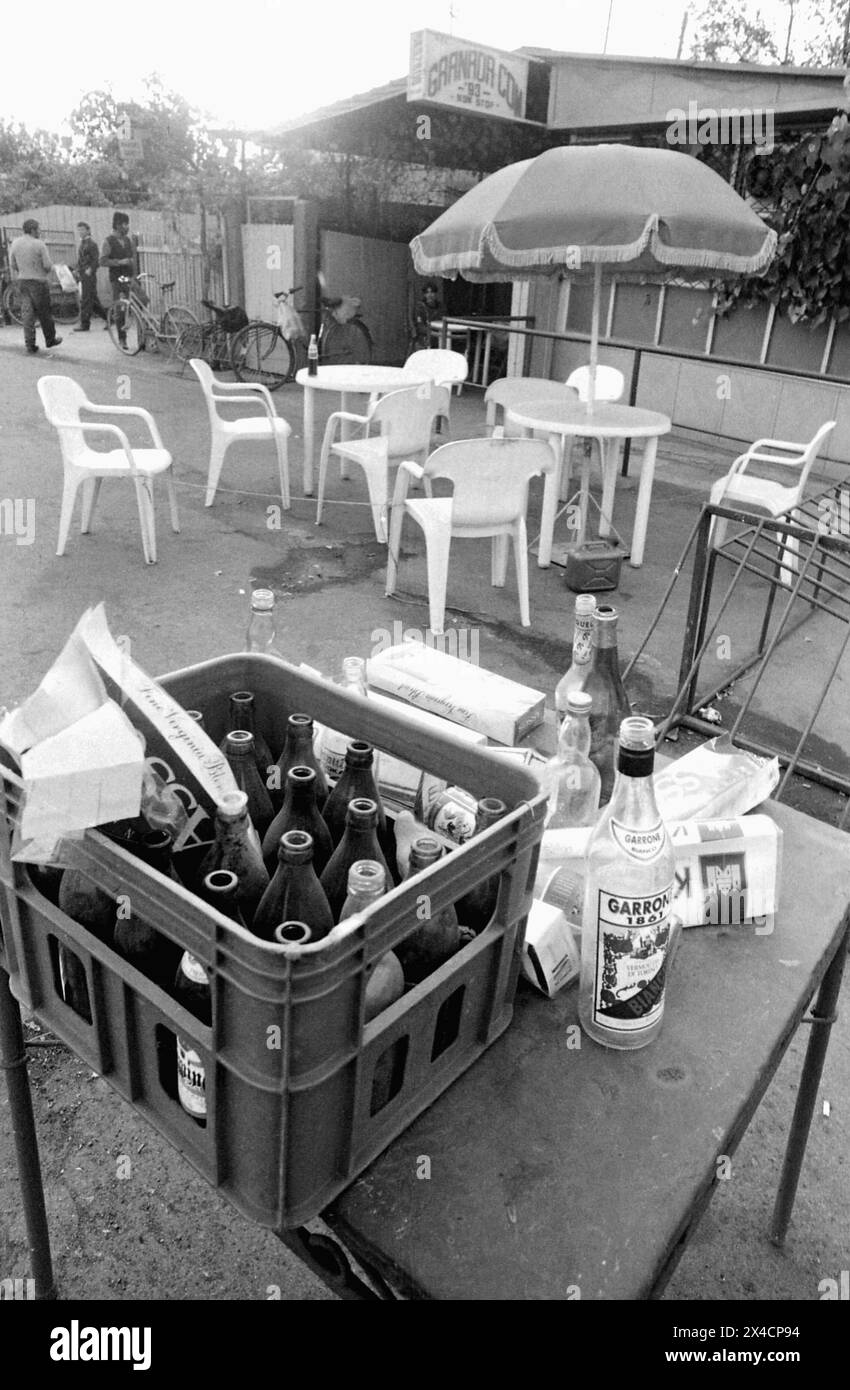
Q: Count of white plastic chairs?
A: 8